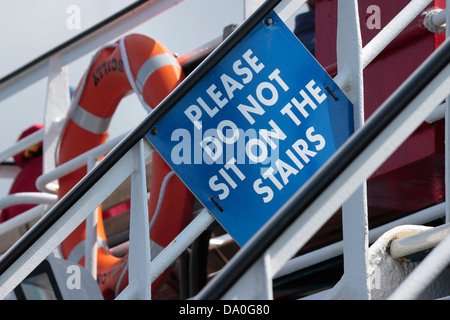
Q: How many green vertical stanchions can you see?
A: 0